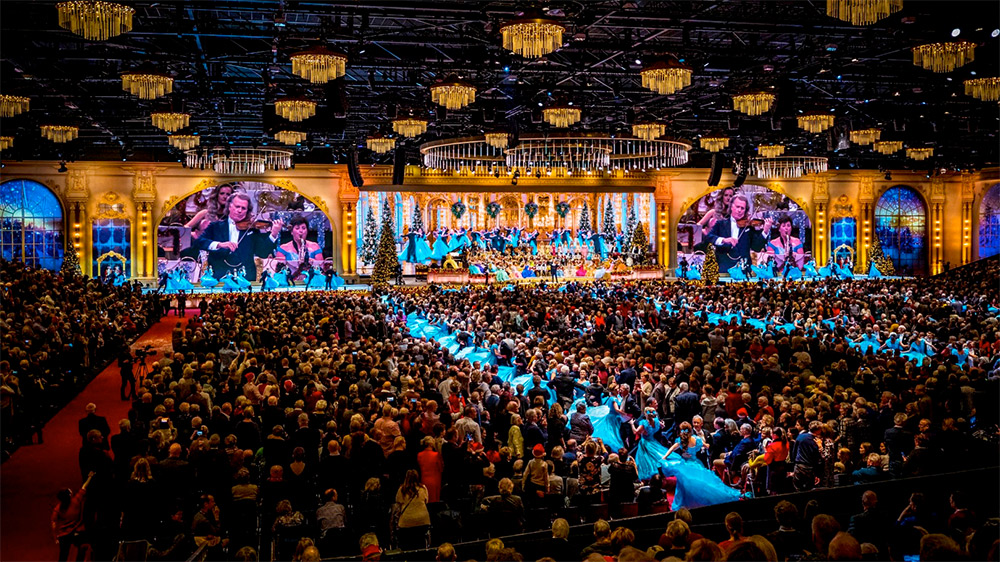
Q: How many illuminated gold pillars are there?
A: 8